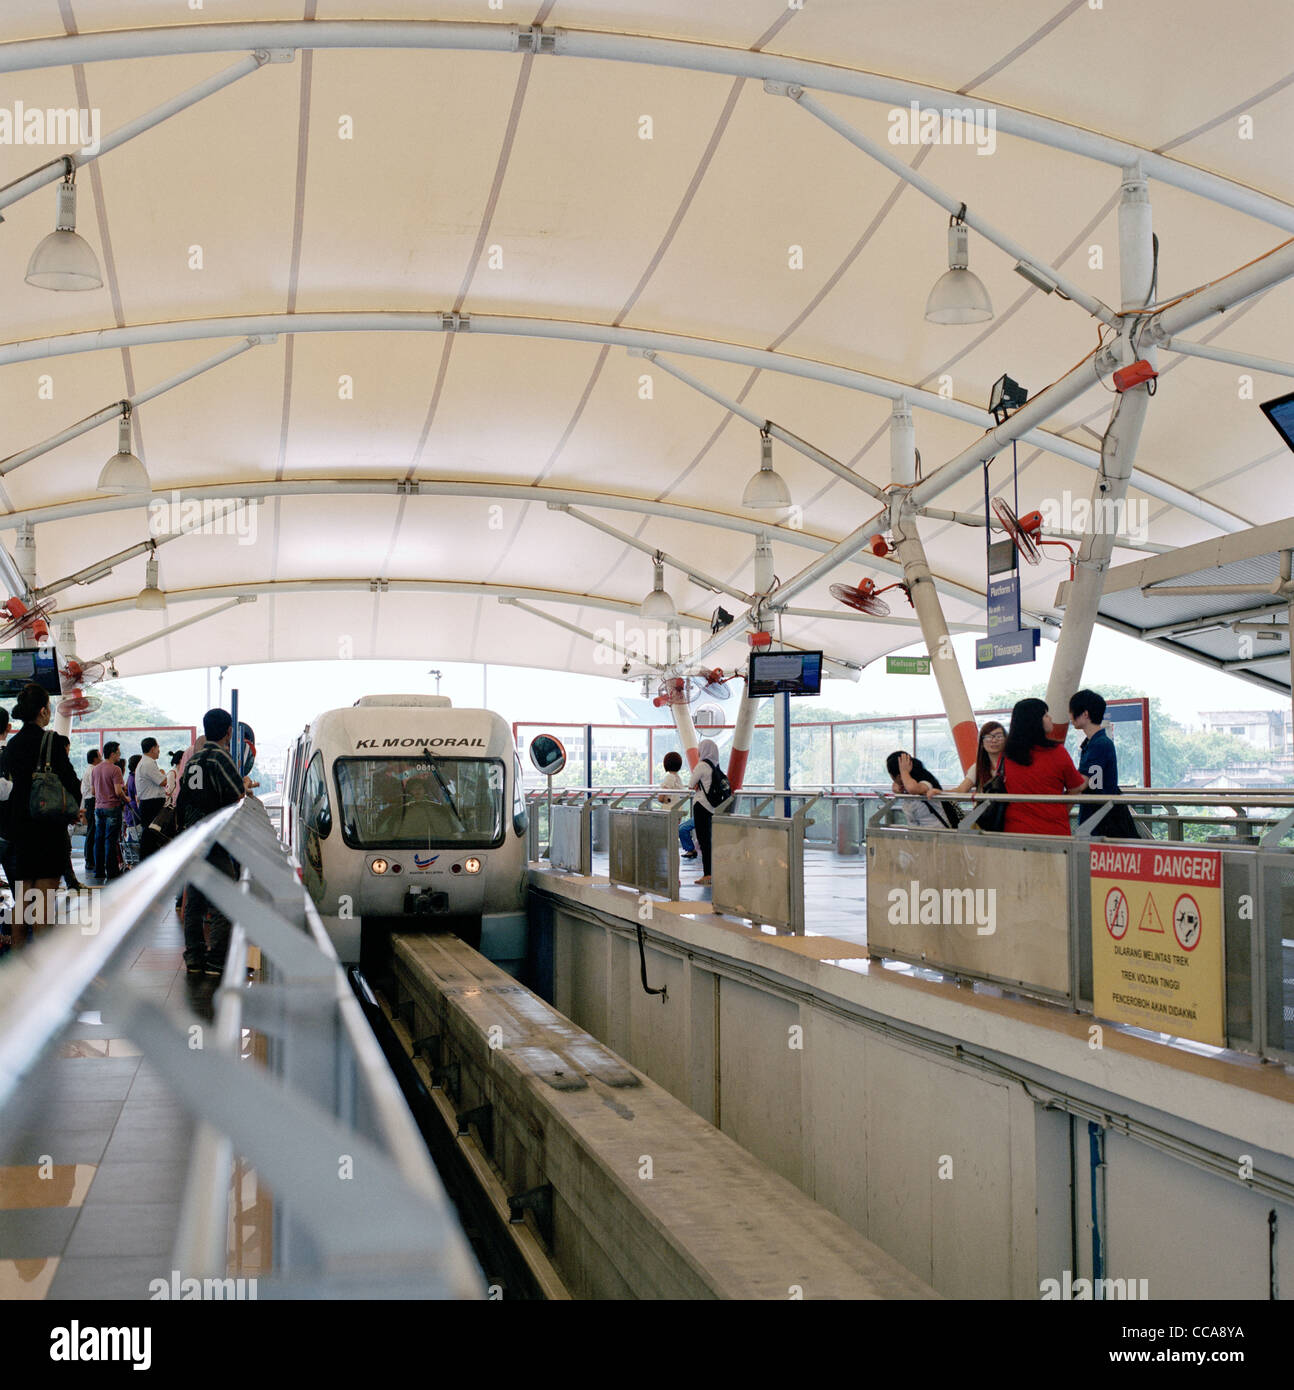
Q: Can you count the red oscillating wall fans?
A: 7